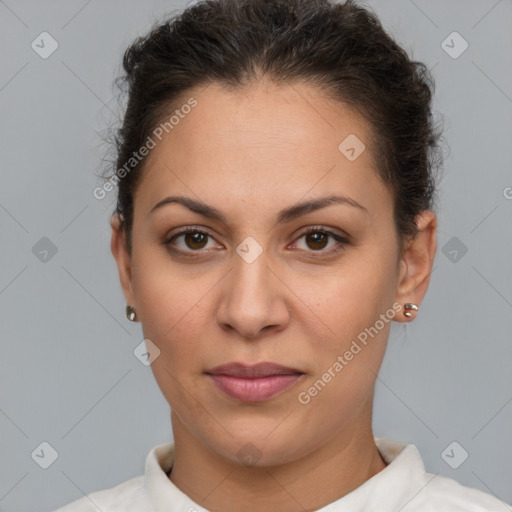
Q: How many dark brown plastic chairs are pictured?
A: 0